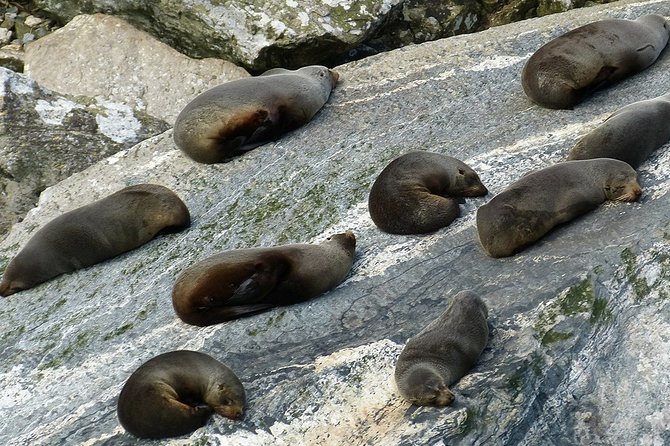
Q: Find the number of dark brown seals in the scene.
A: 9